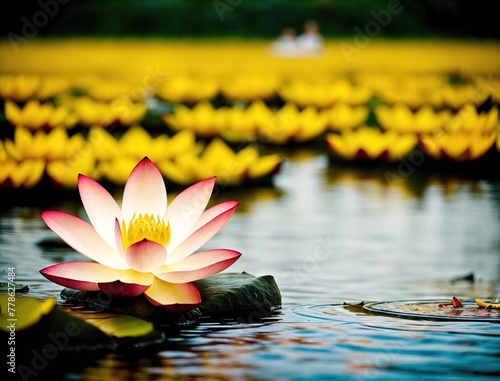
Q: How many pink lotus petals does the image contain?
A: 11